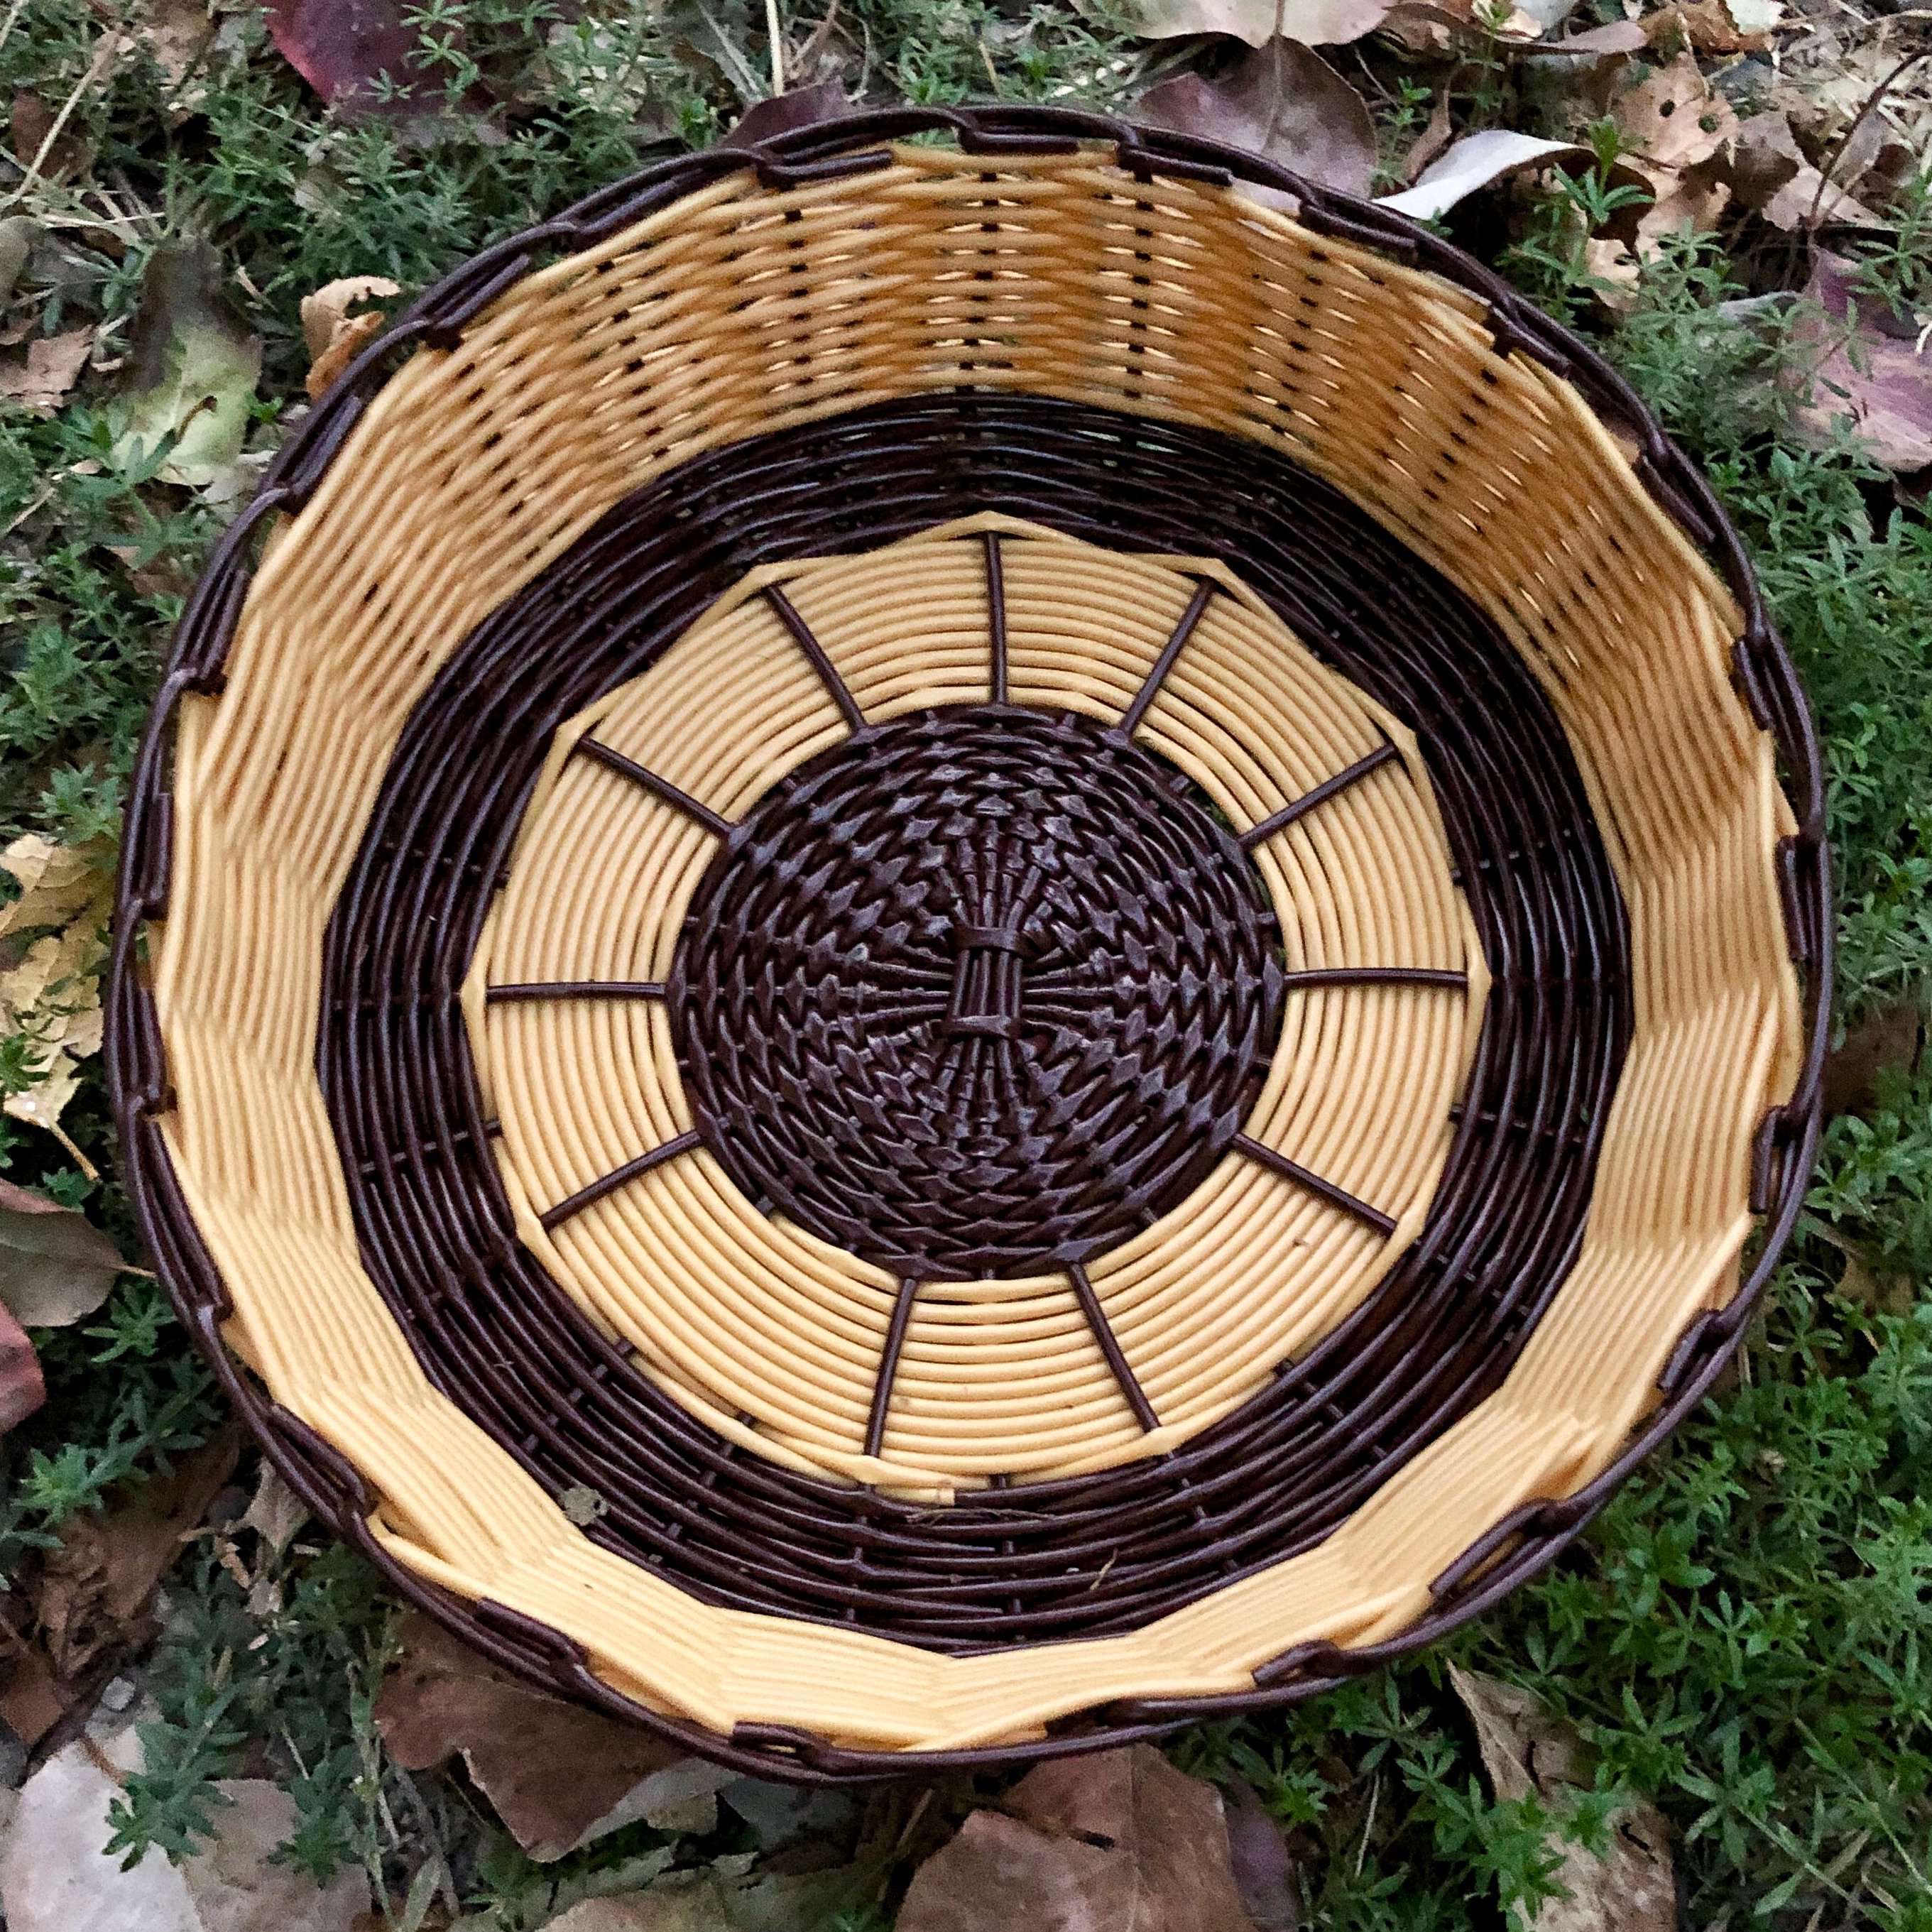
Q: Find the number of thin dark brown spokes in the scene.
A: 11